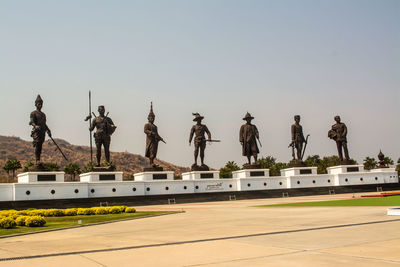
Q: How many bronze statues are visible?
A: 7